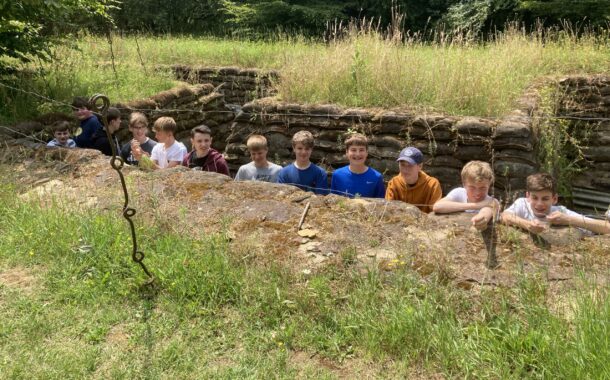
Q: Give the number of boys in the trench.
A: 12